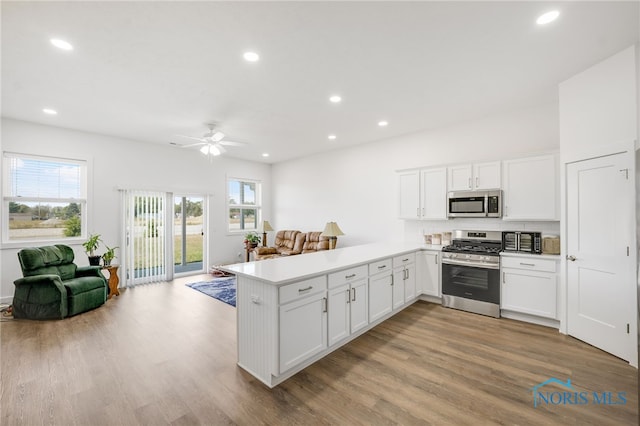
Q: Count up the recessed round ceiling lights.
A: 8